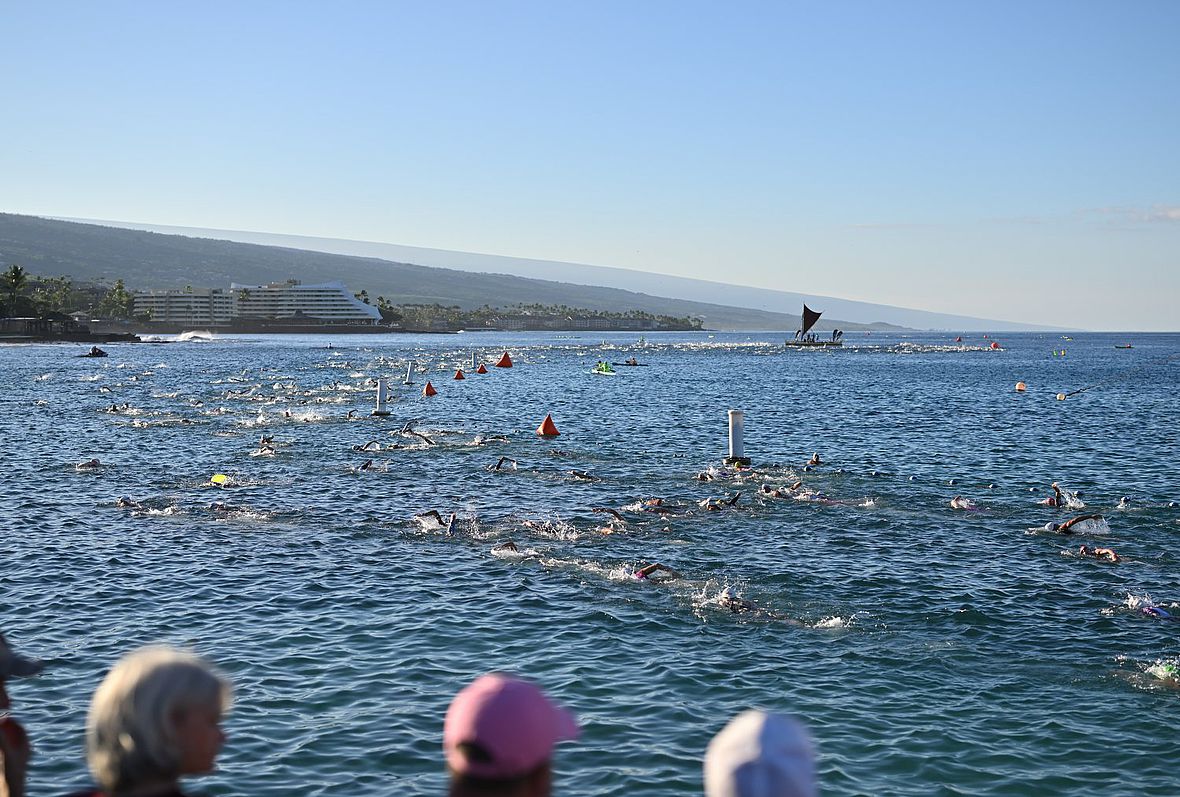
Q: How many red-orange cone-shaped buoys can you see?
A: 5